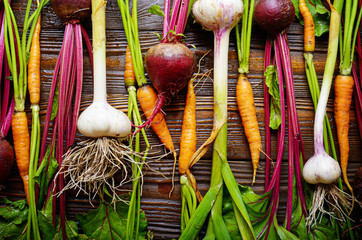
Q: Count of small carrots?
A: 8